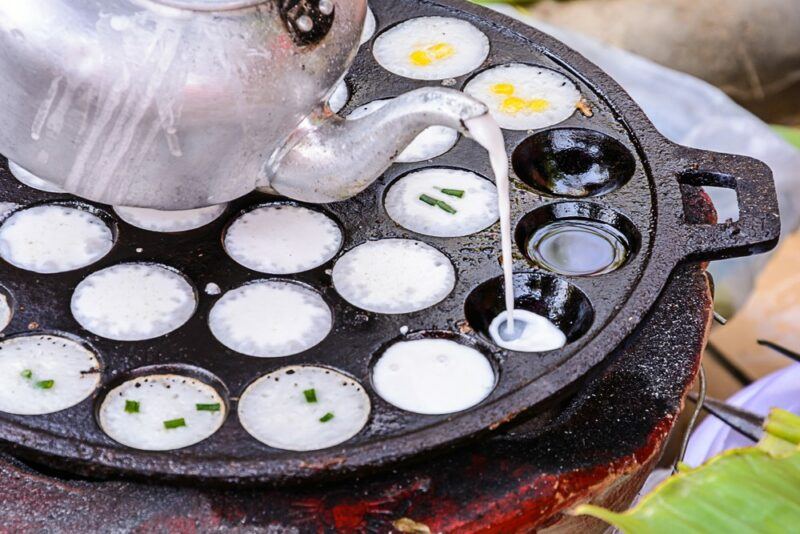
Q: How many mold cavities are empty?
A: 2